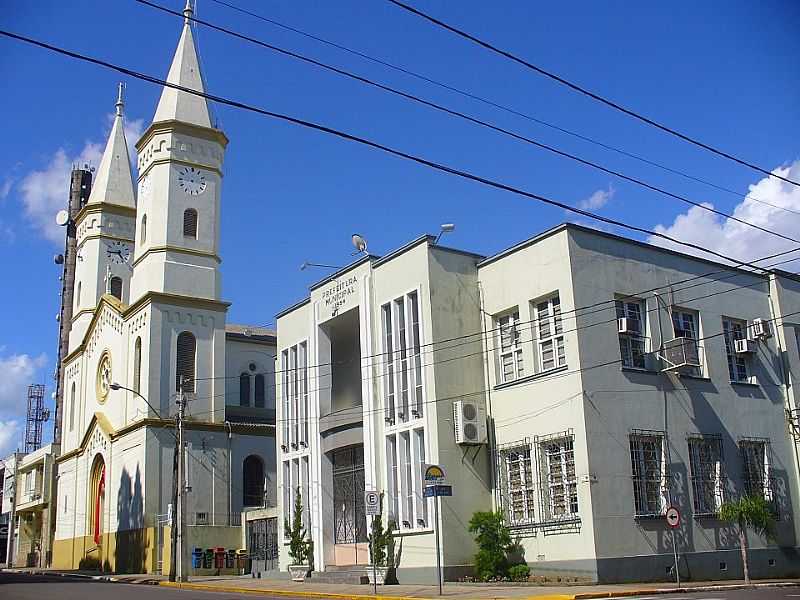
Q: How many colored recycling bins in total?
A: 5